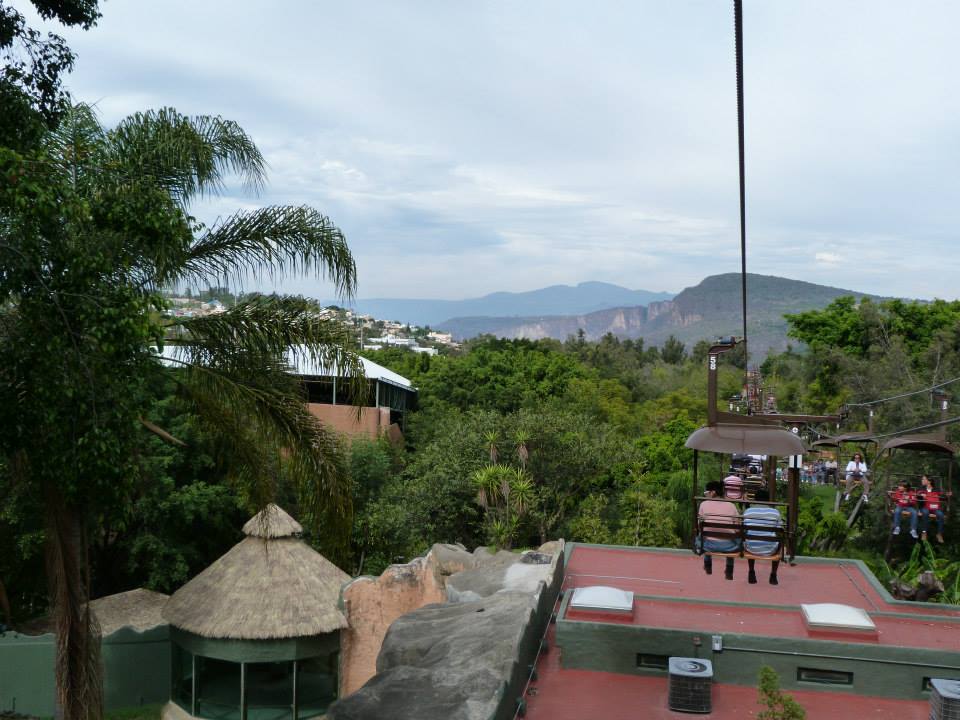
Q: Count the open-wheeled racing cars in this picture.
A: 0